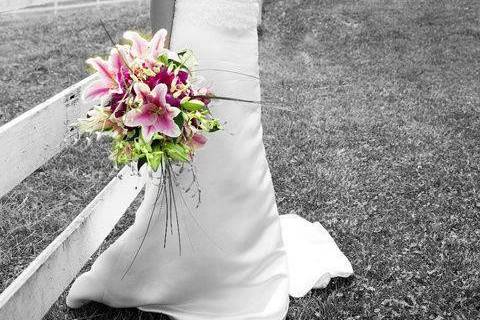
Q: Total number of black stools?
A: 0